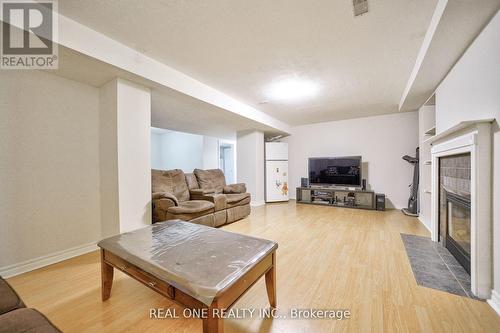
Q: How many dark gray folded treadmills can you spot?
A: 1